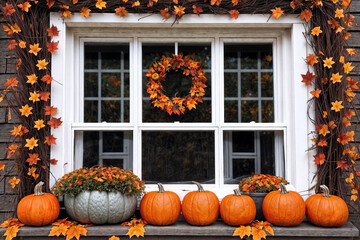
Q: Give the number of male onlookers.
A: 0